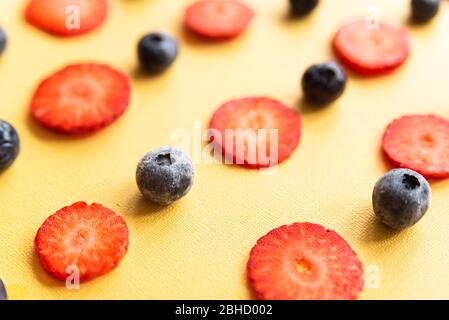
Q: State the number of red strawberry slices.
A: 8